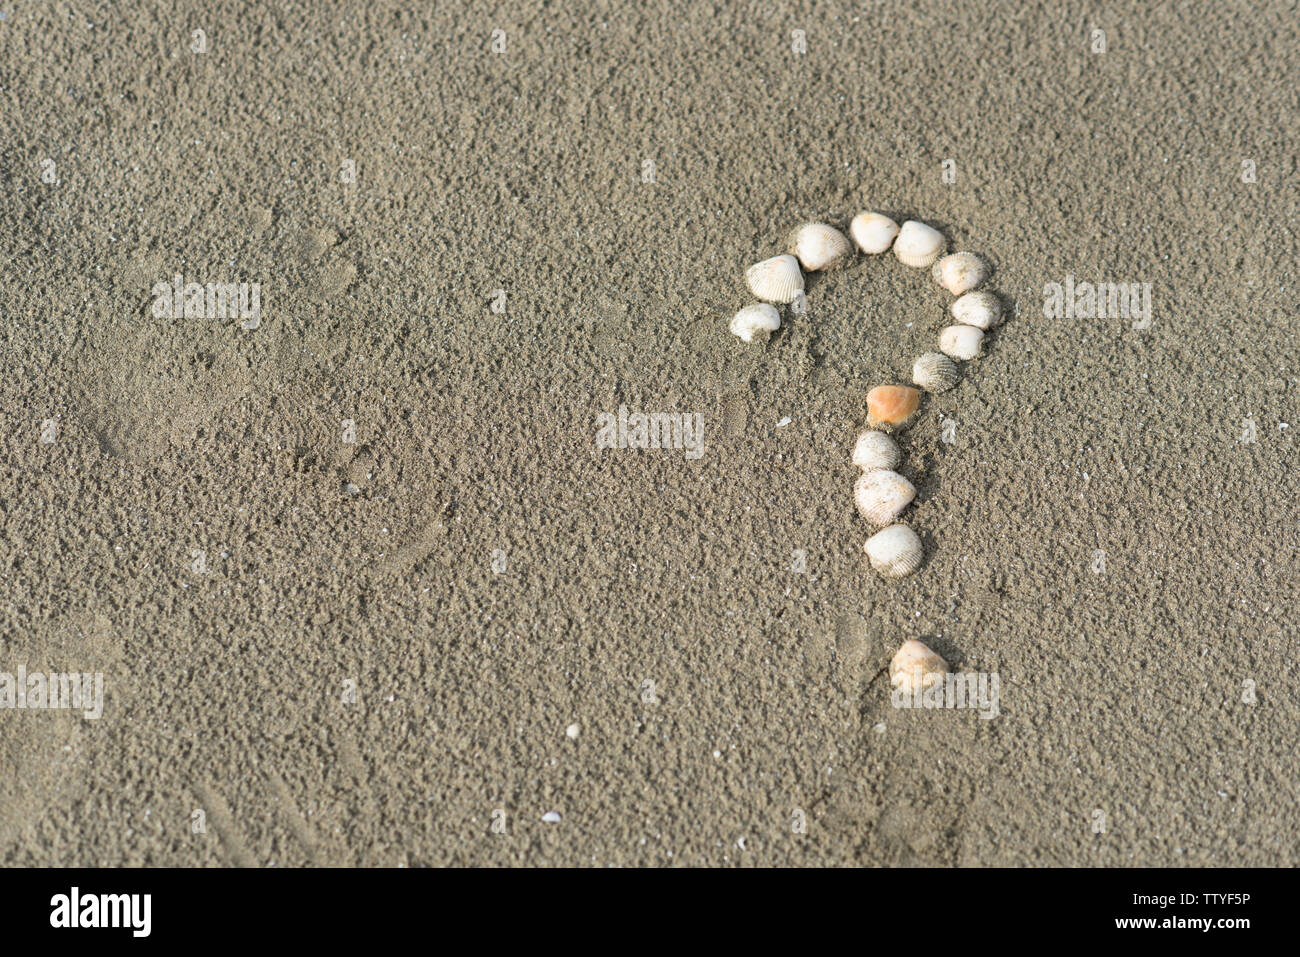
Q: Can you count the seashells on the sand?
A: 14